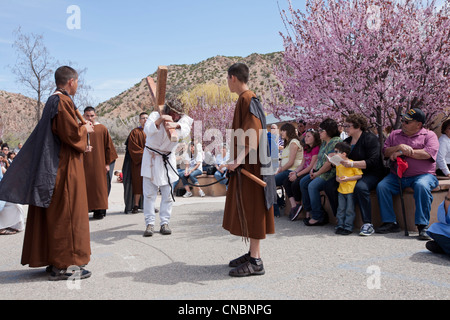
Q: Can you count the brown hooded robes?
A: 4